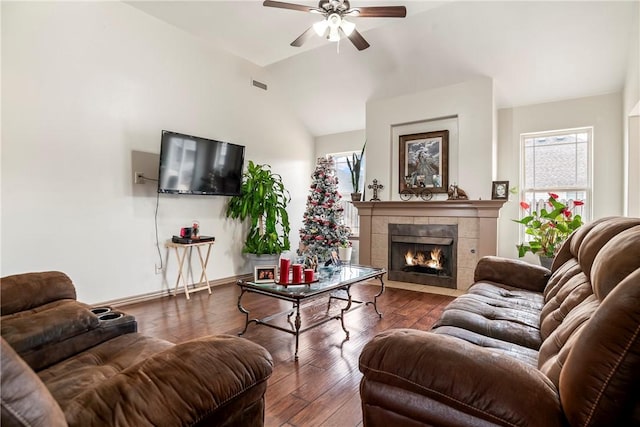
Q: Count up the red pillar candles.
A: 3